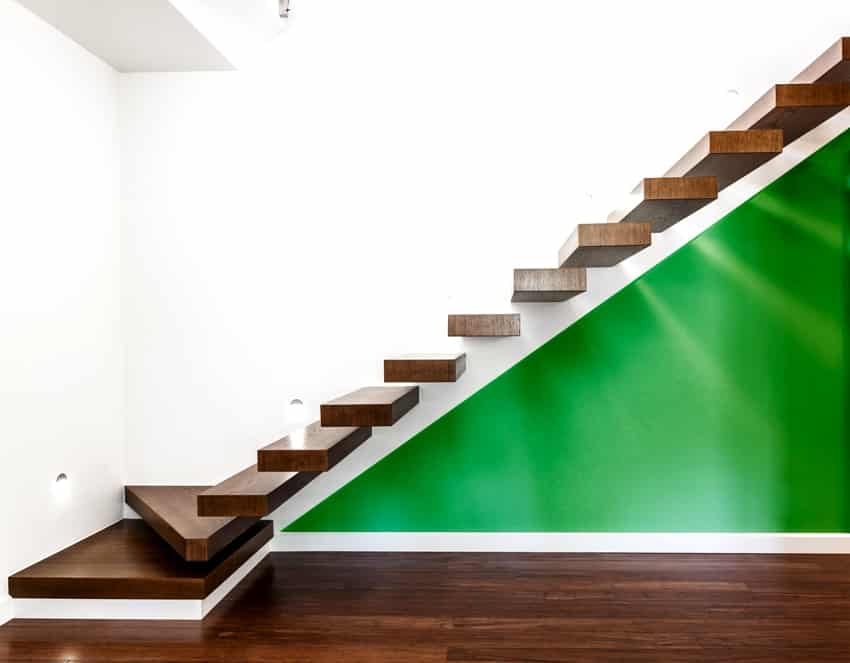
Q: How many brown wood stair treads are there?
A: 13